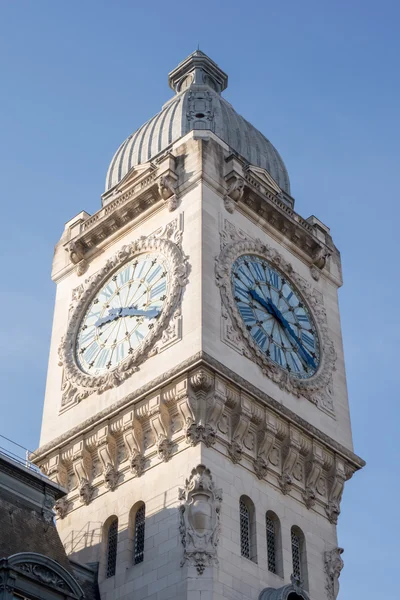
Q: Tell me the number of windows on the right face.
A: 3